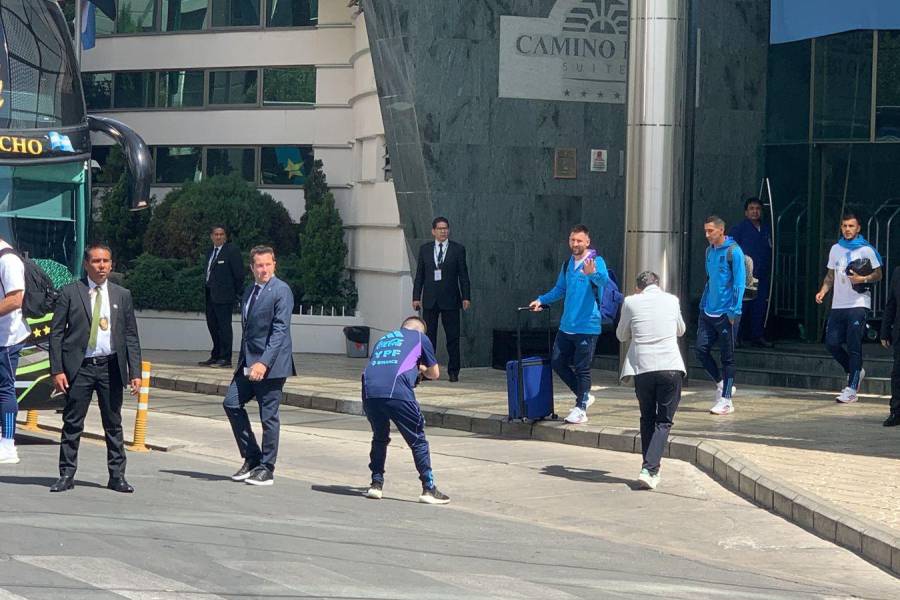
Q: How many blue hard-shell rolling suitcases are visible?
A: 1